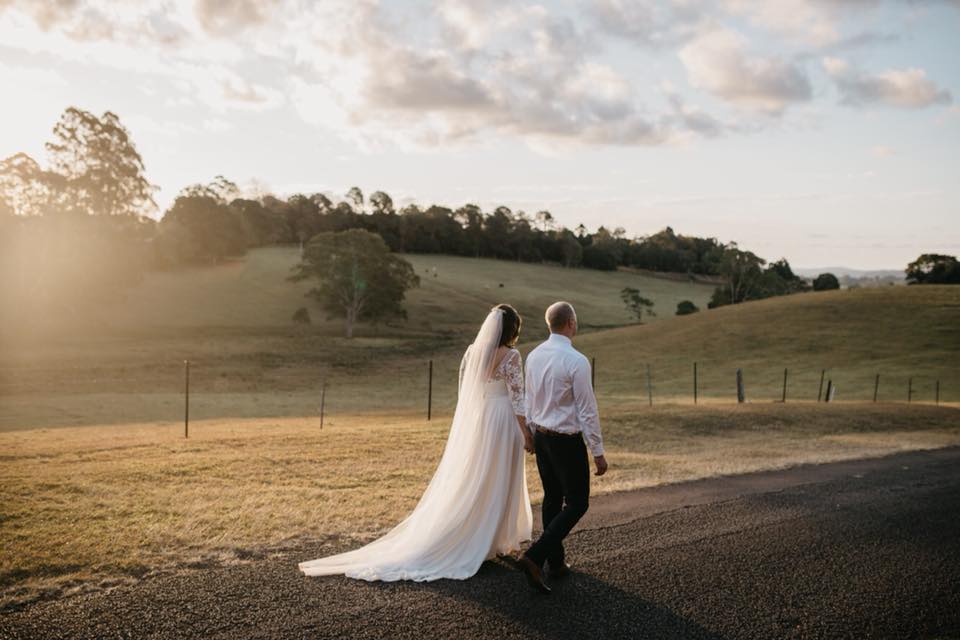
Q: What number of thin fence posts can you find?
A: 11